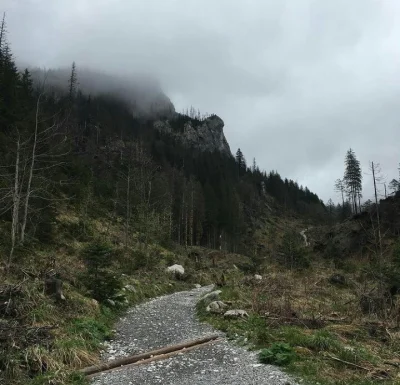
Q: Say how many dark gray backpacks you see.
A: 0